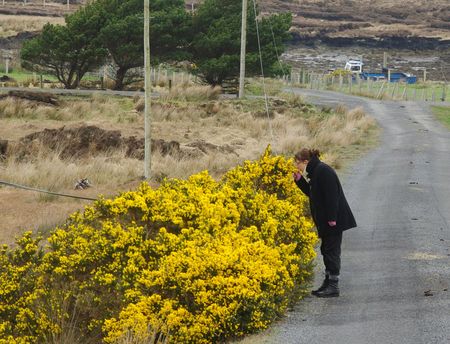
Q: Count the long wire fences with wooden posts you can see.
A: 1